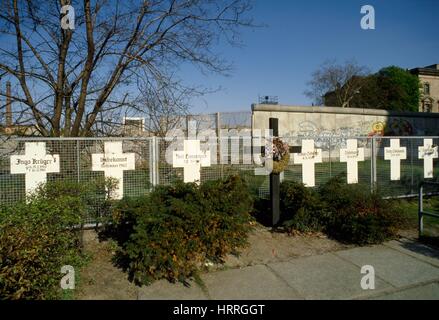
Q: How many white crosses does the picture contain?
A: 7